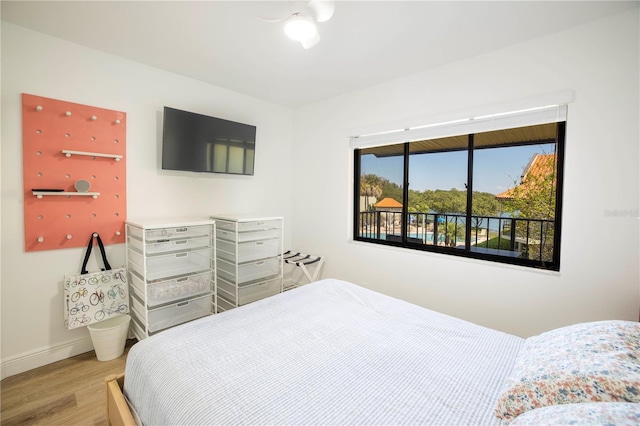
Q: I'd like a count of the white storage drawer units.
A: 2